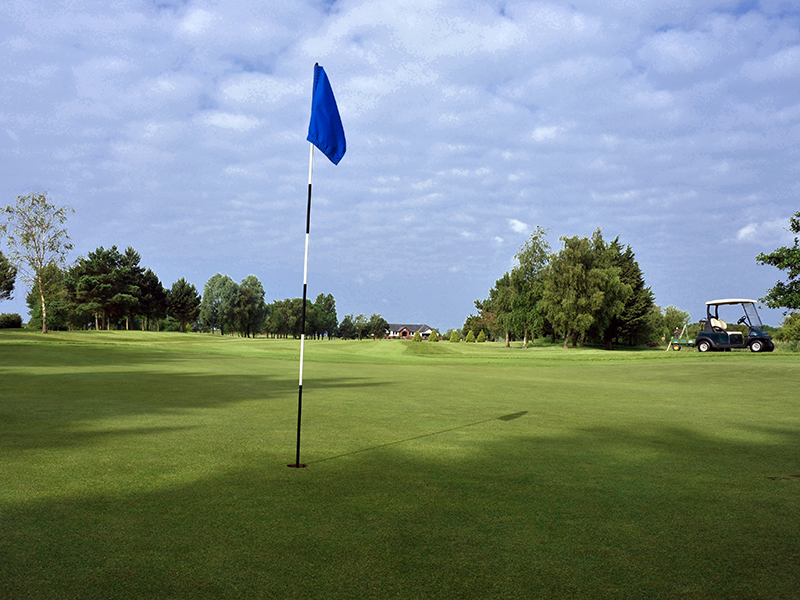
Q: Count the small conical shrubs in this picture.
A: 5